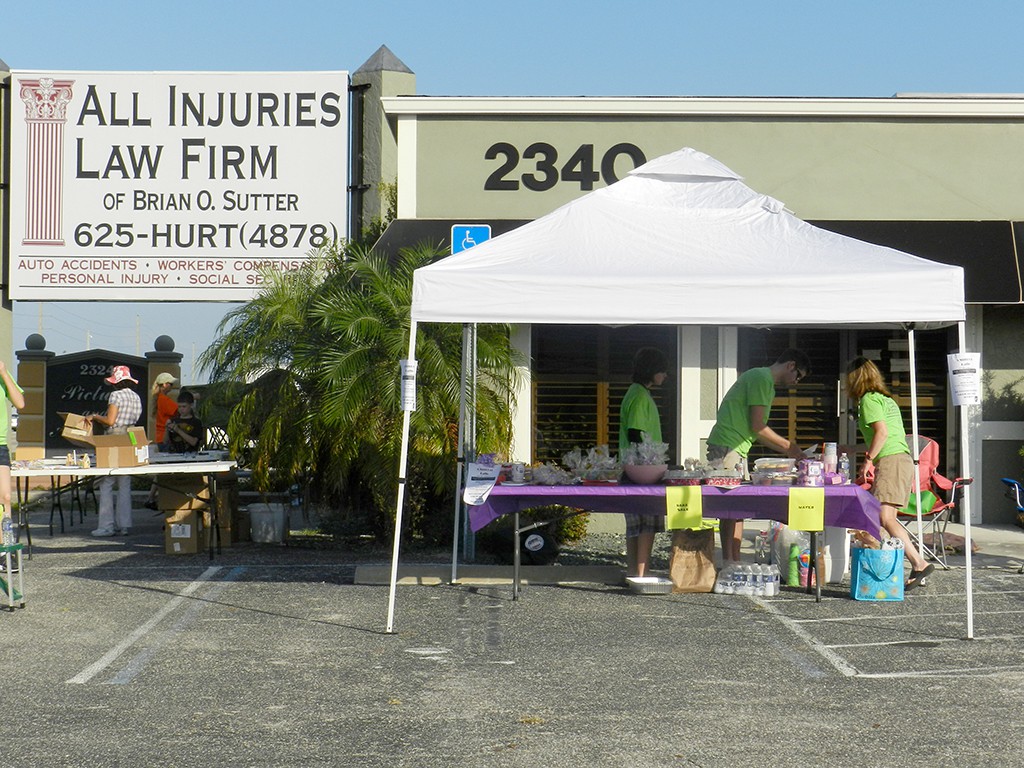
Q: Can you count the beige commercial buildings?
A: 1